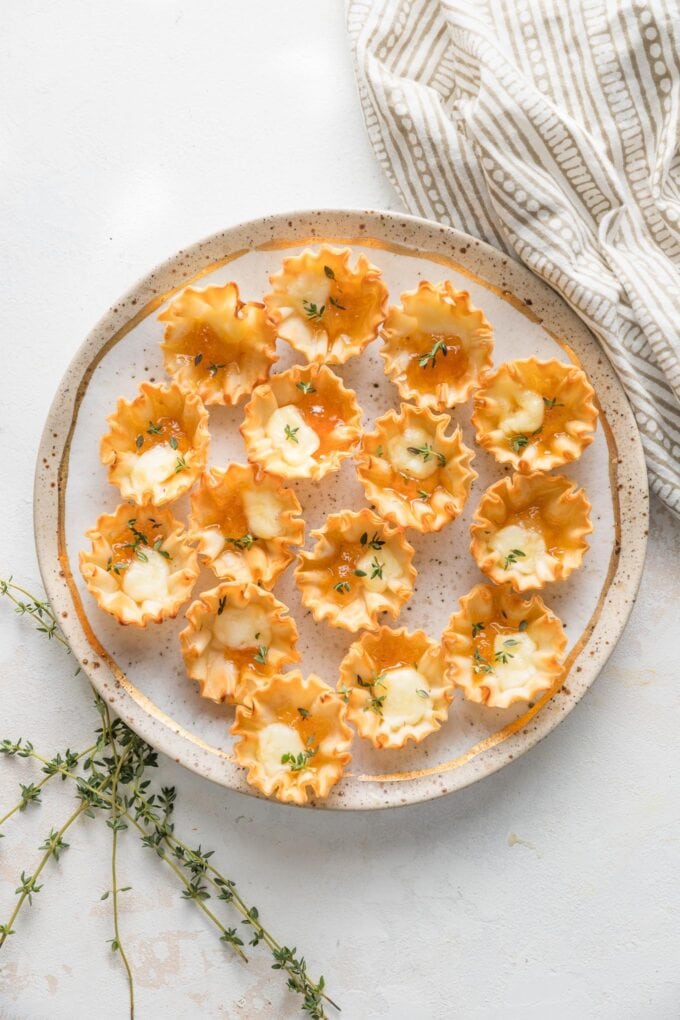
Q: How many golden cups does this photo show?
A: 15